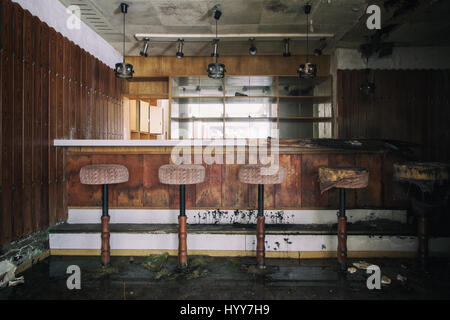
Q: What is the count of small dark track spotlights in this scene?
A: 6